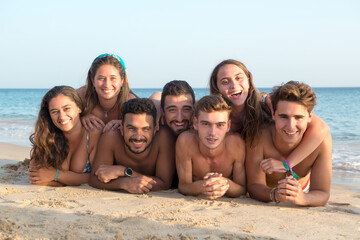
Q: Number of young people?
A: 7